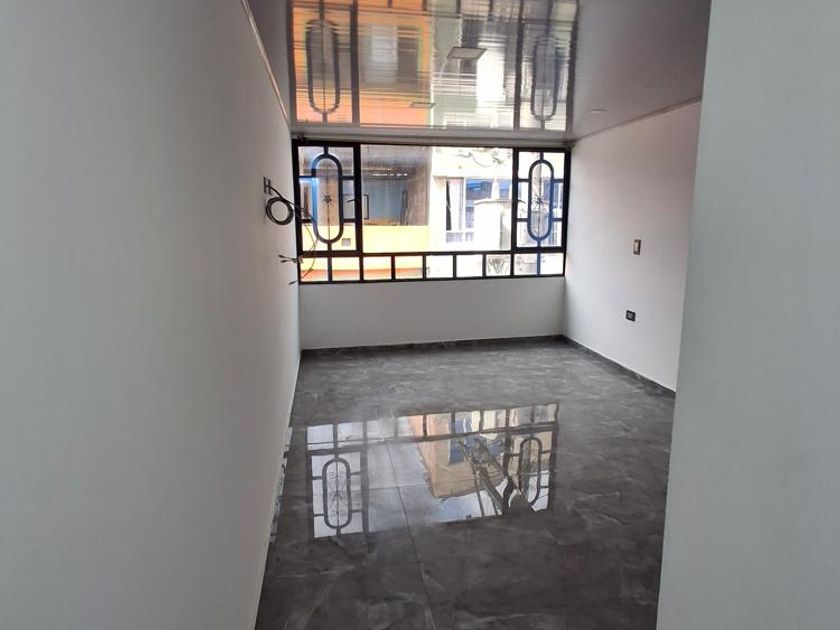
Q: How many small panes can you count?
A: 9